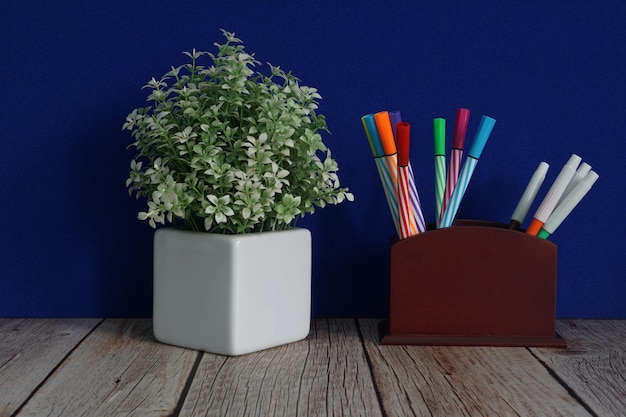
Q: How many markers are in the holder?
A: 11